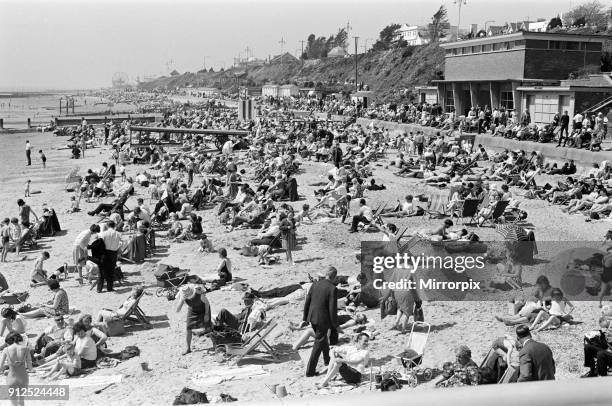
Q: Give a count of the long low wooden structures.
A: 2